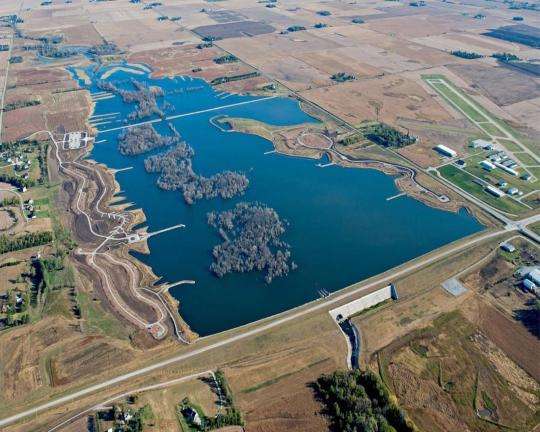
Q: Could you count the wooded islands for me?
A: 4